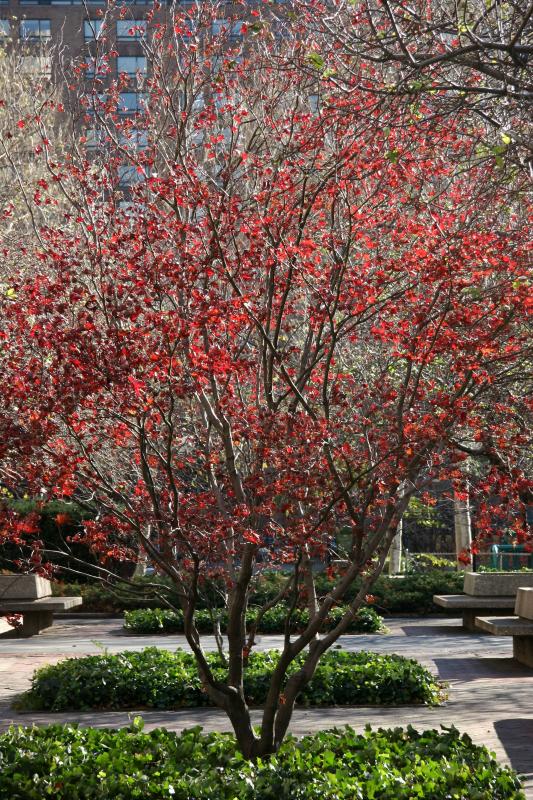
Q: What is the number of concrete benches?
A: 3